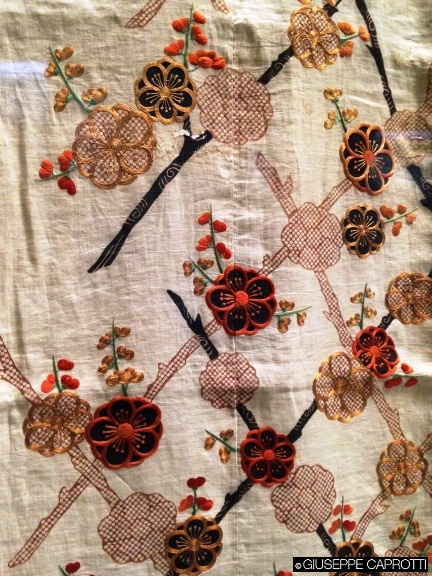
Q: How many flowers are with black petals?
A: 9